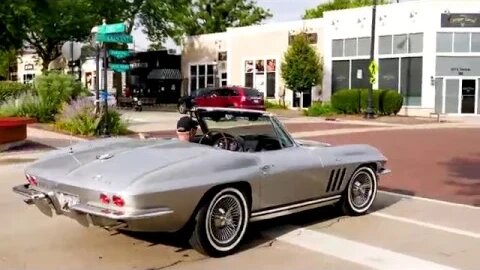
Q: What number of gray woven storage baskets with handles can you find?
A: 0